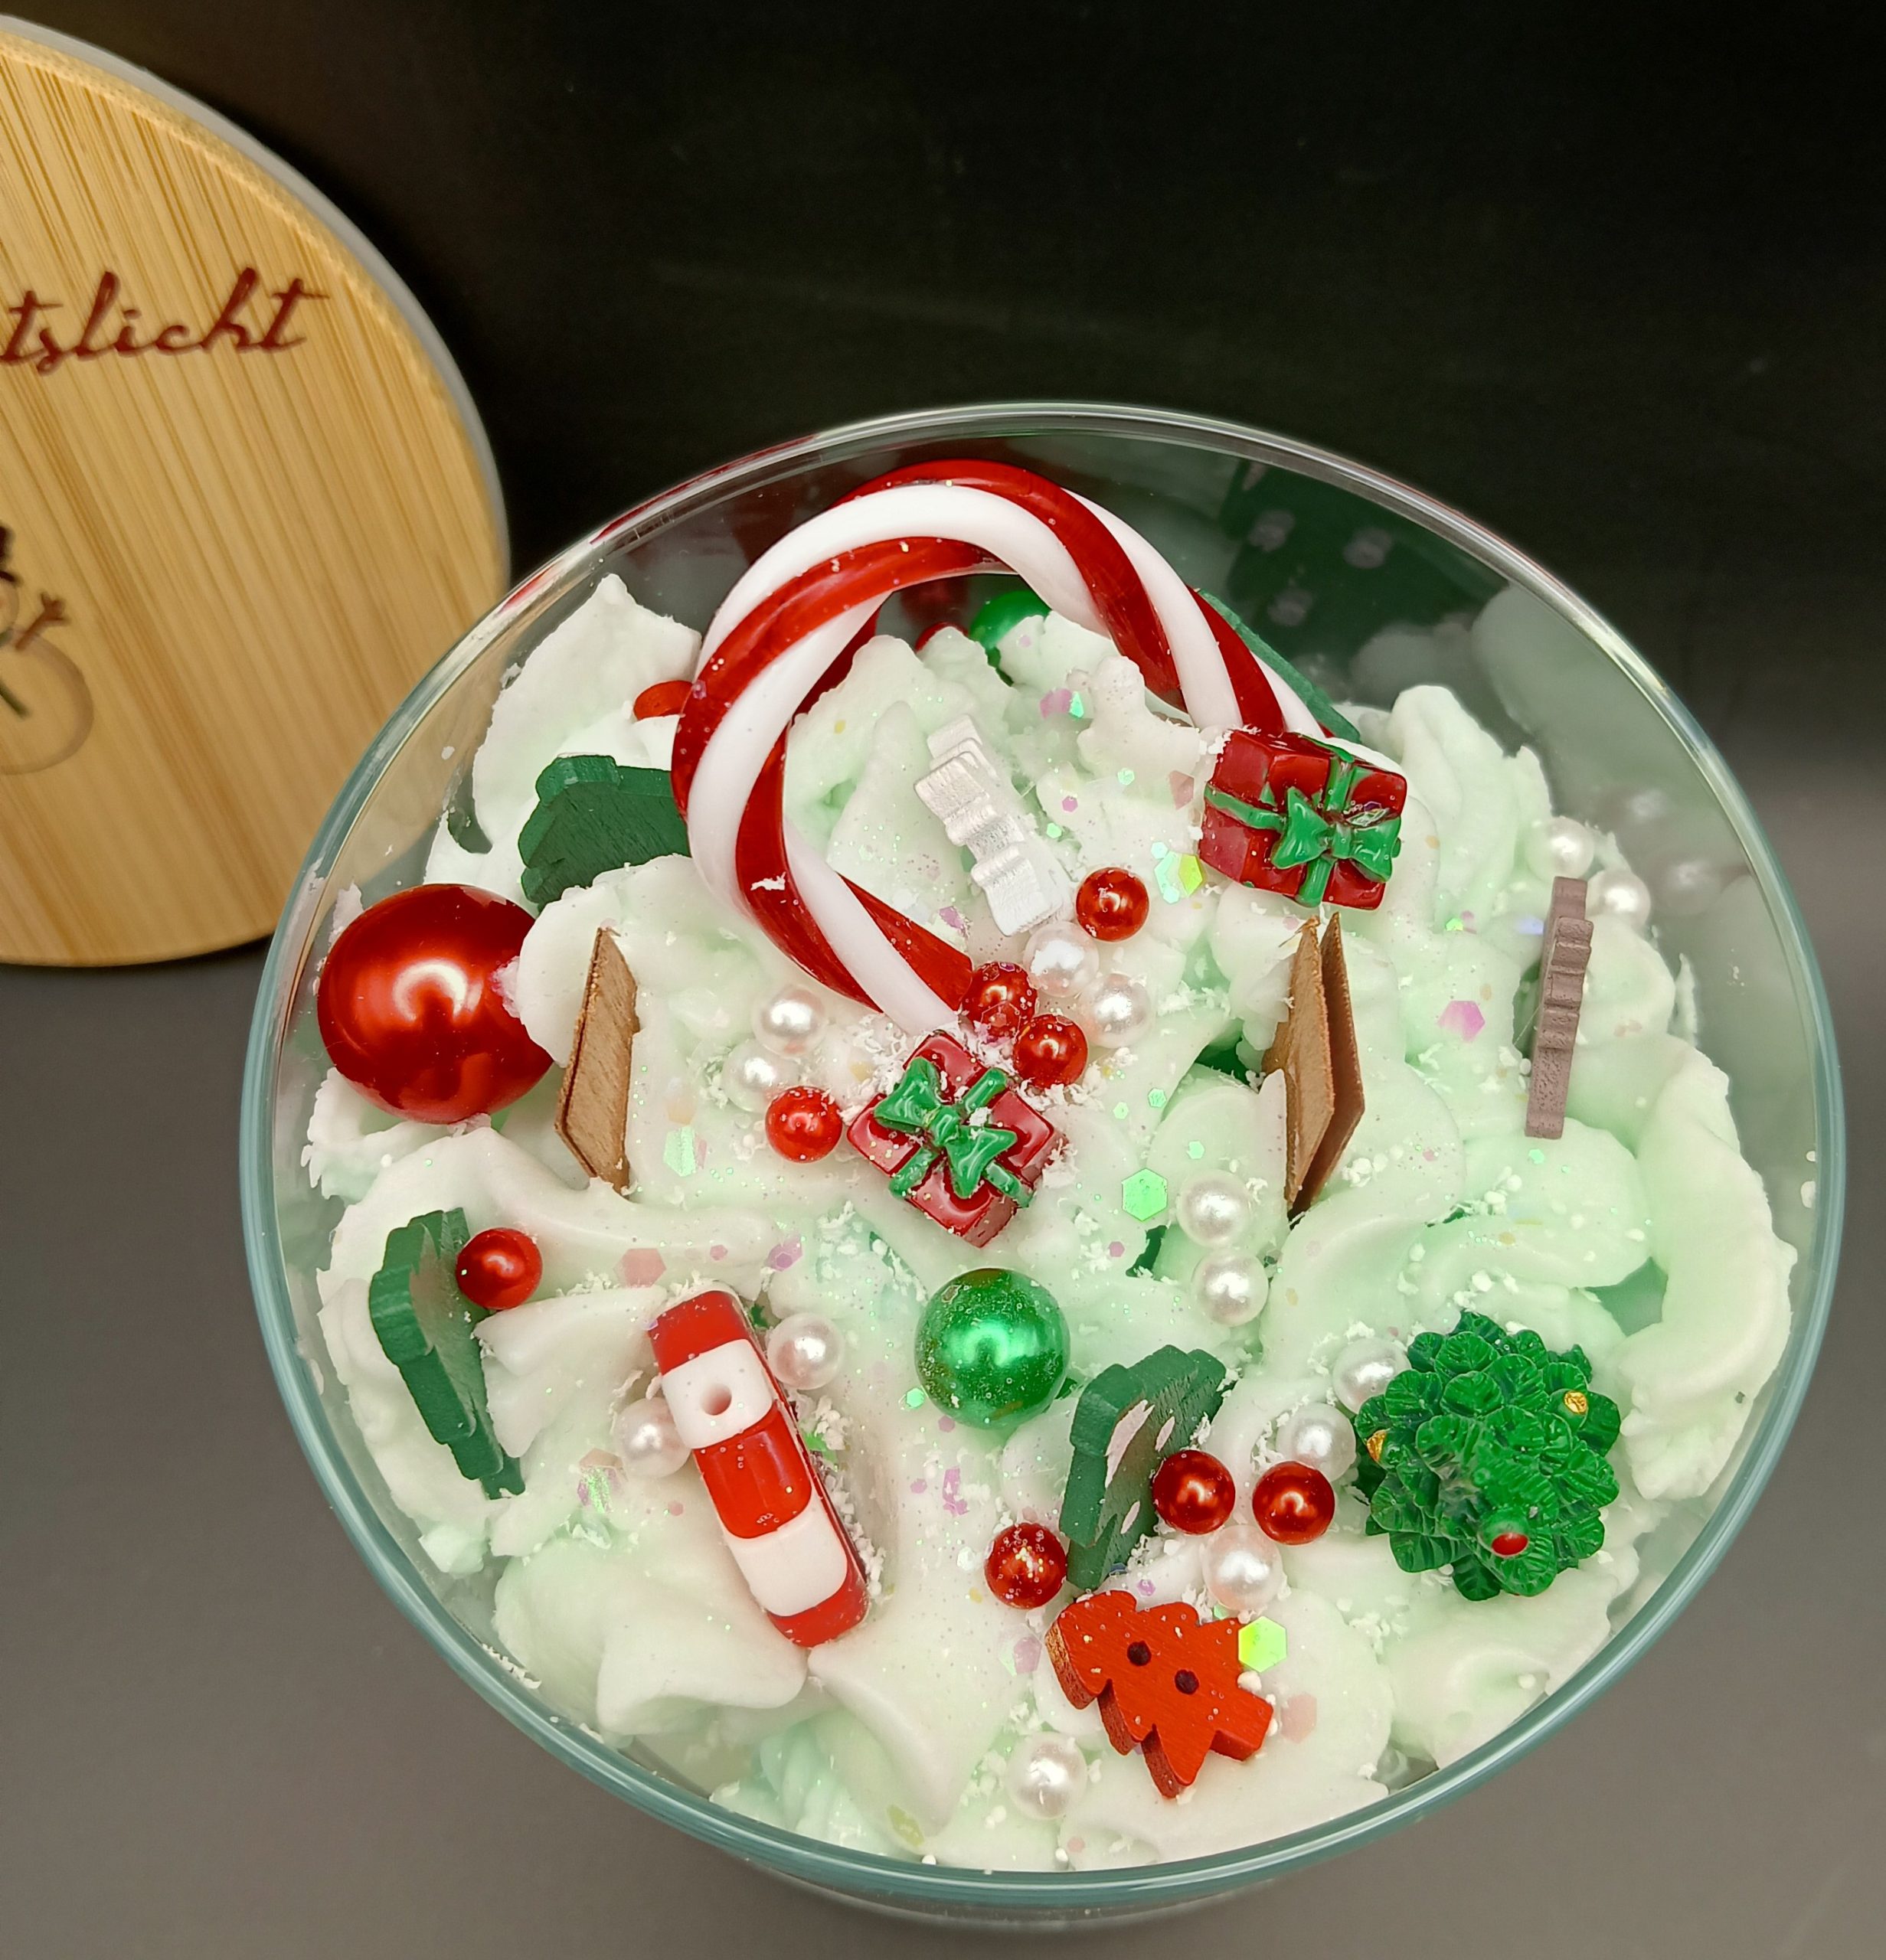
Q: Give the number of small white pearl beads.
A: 14